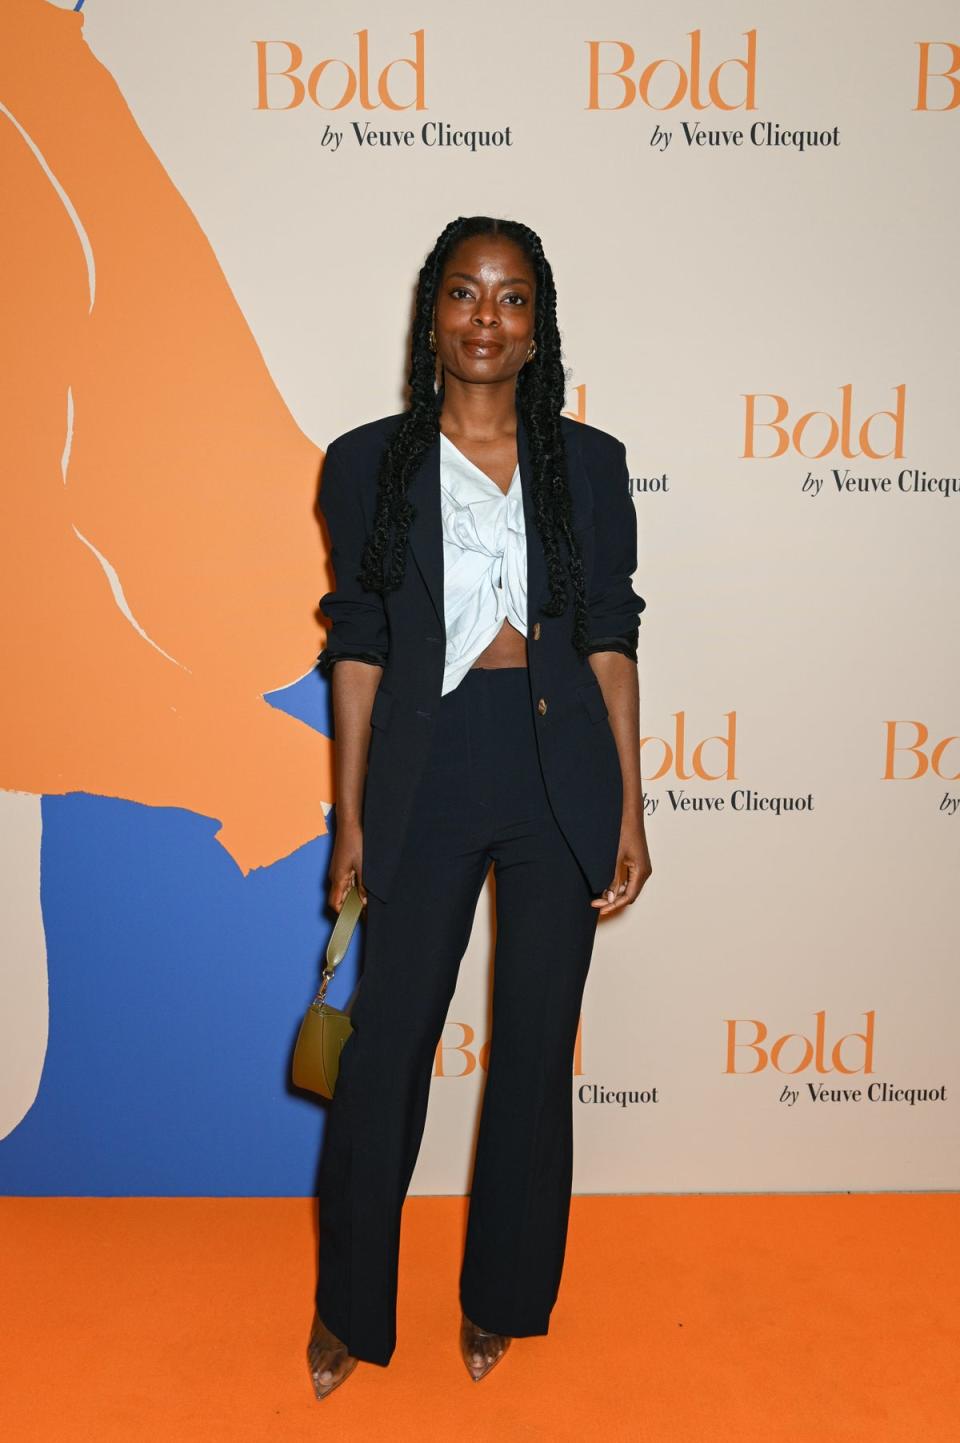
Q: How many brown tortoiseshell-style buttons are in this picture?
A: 2